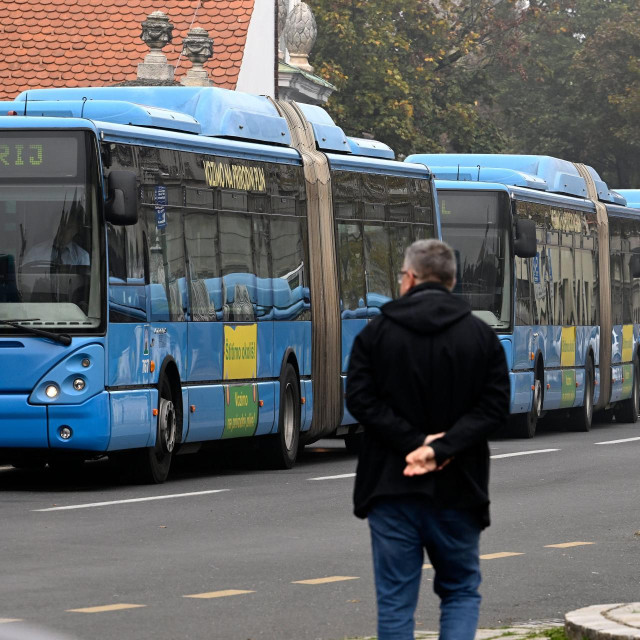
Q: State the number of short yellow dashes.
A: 7